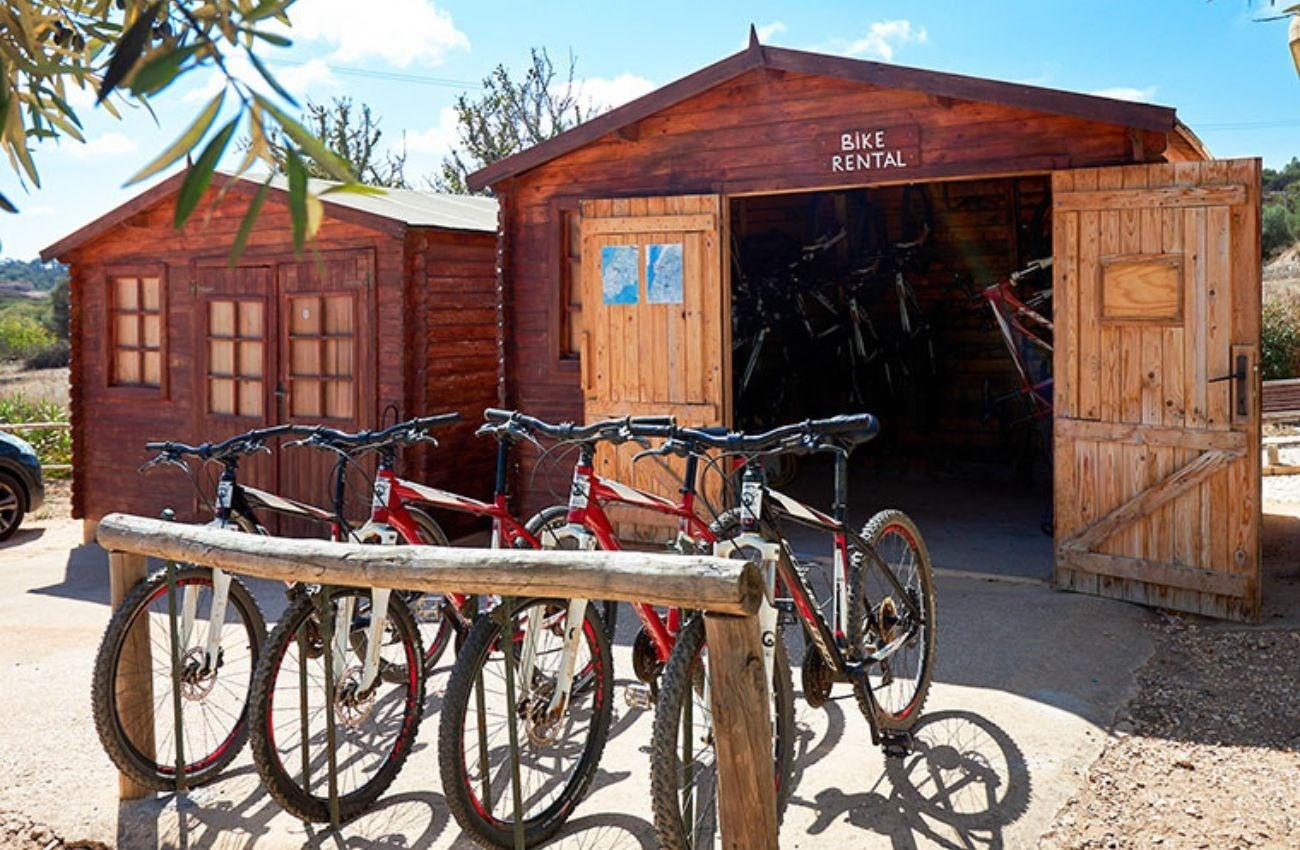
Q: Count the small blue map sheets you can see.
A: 2